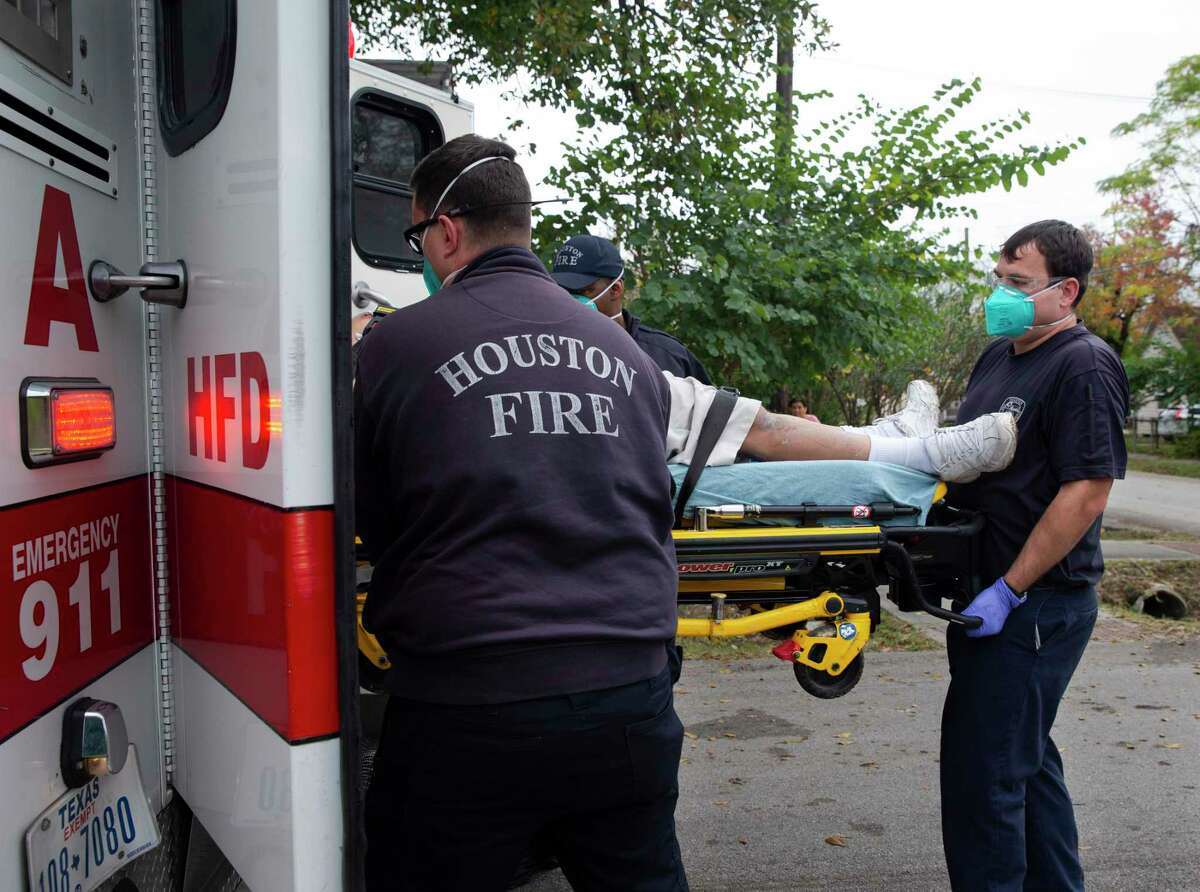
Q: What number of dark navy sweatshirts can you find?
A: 1